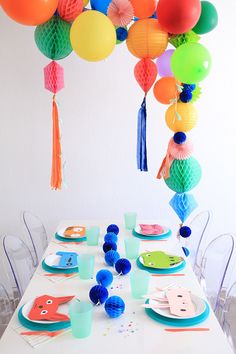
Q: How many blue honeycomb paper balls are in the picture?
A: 14